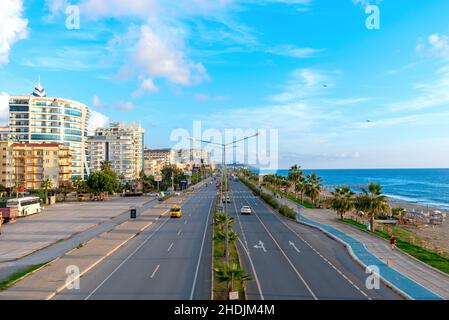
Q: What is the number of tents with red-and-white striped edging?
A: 0